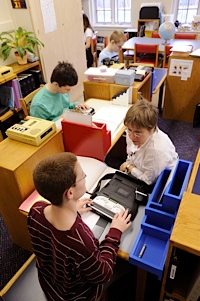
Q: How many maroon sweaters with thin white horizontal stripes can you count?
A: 1